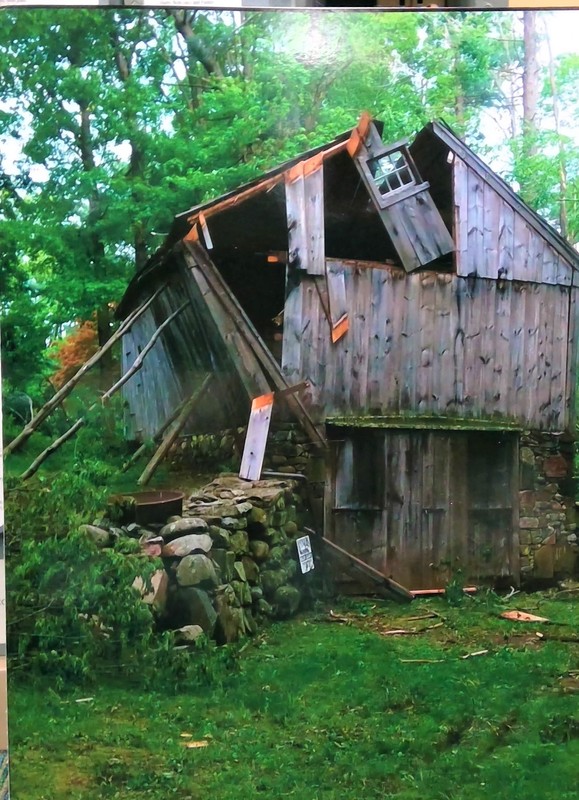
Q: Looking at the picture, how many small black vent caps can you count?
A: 0